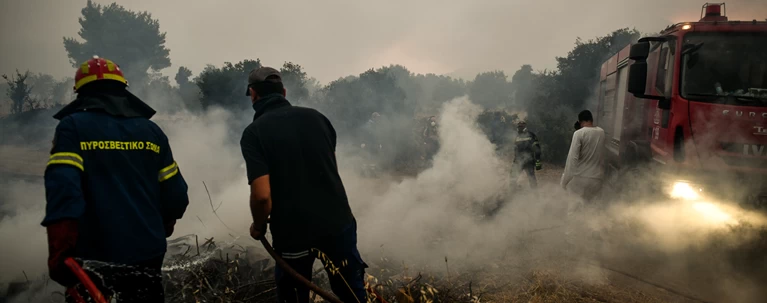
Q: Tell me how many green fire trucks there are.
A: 0